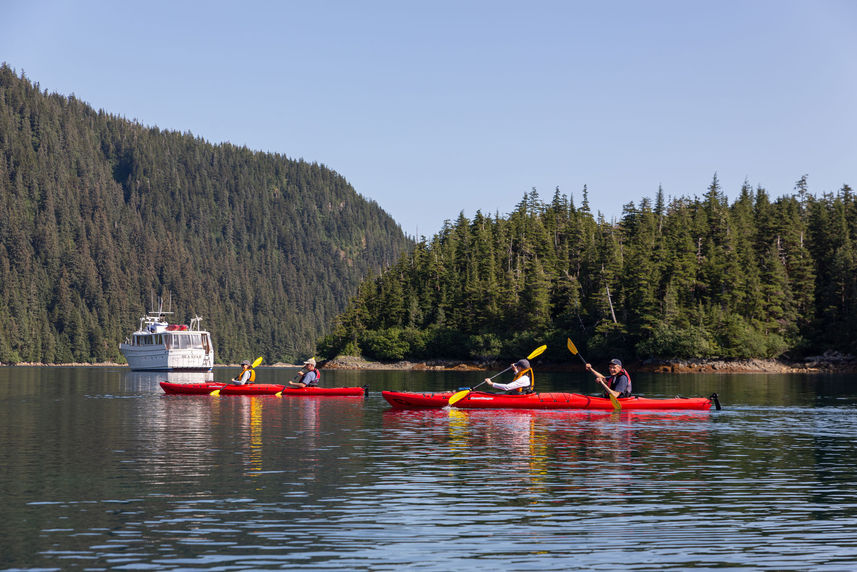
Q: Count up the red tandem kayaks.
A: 2